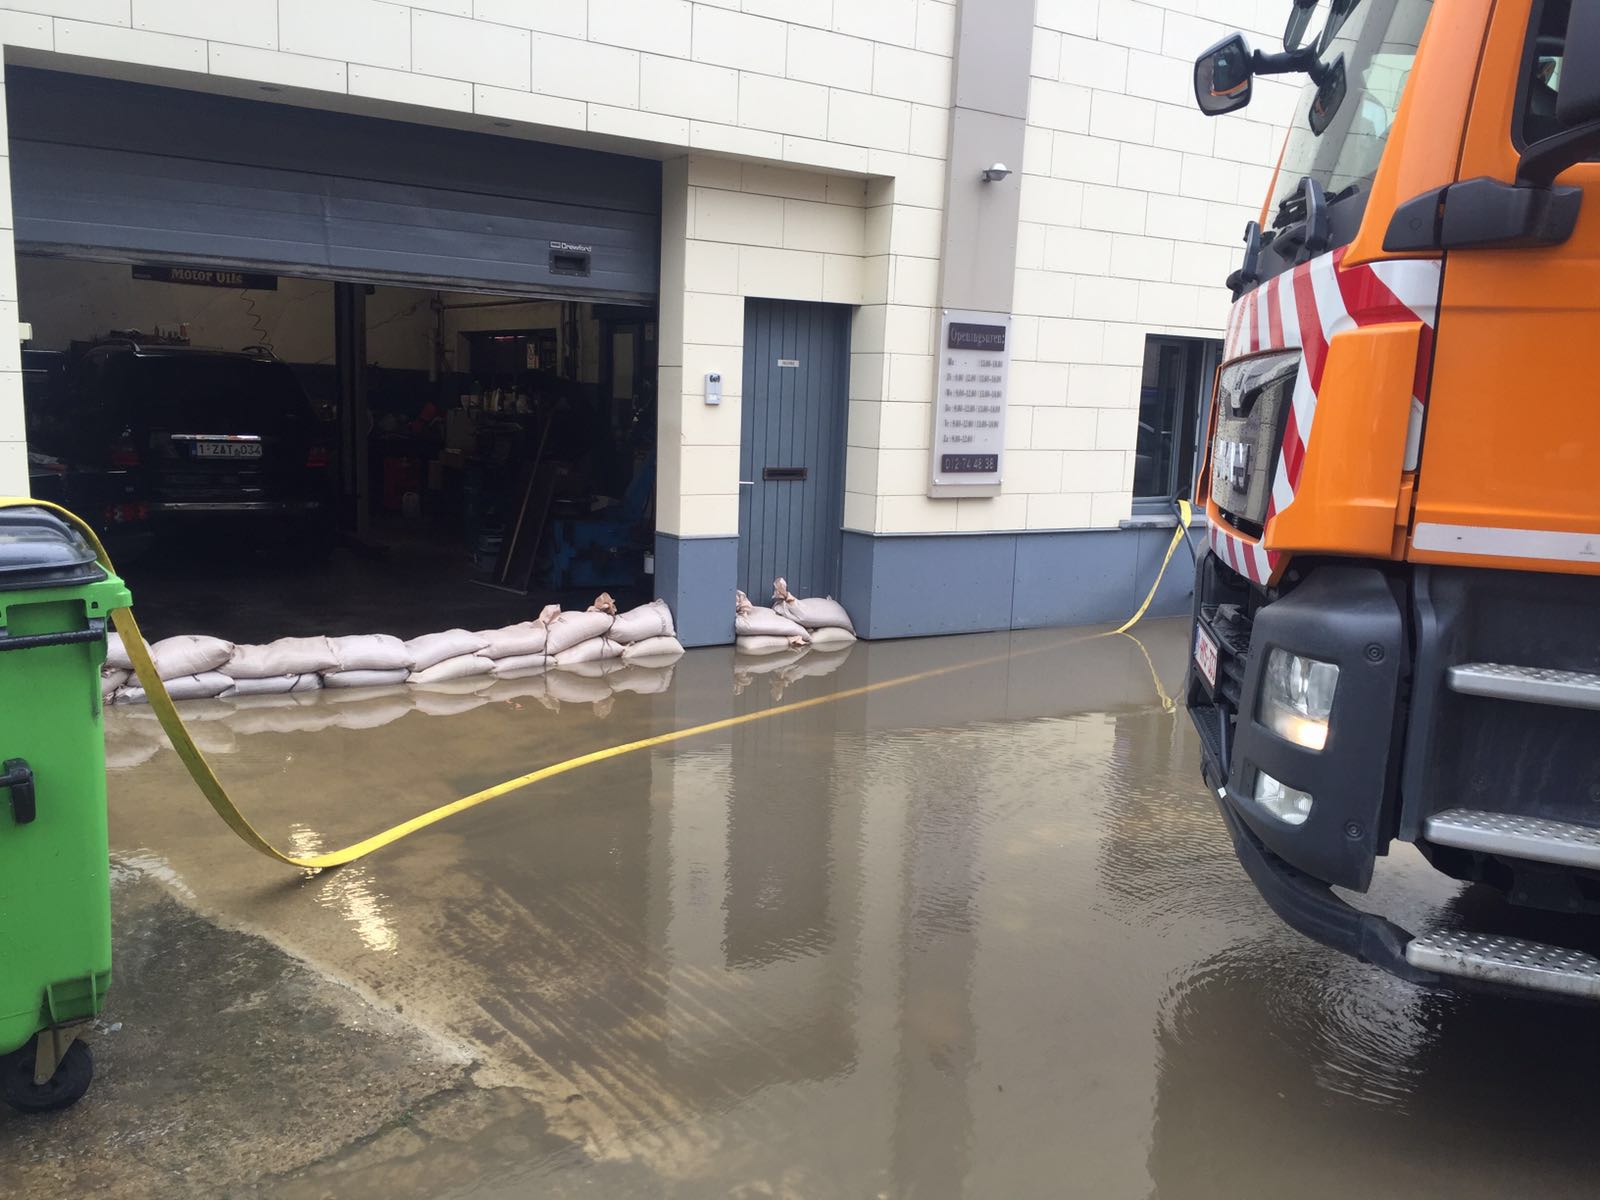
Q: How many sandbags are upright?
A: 0